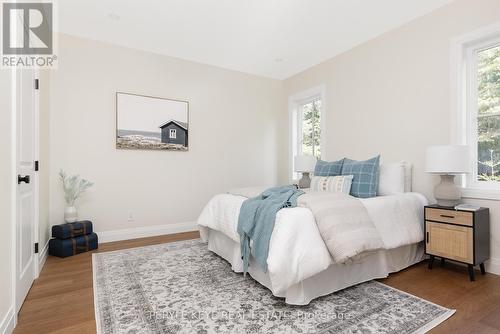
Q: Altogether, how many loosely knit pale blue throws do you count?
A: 1